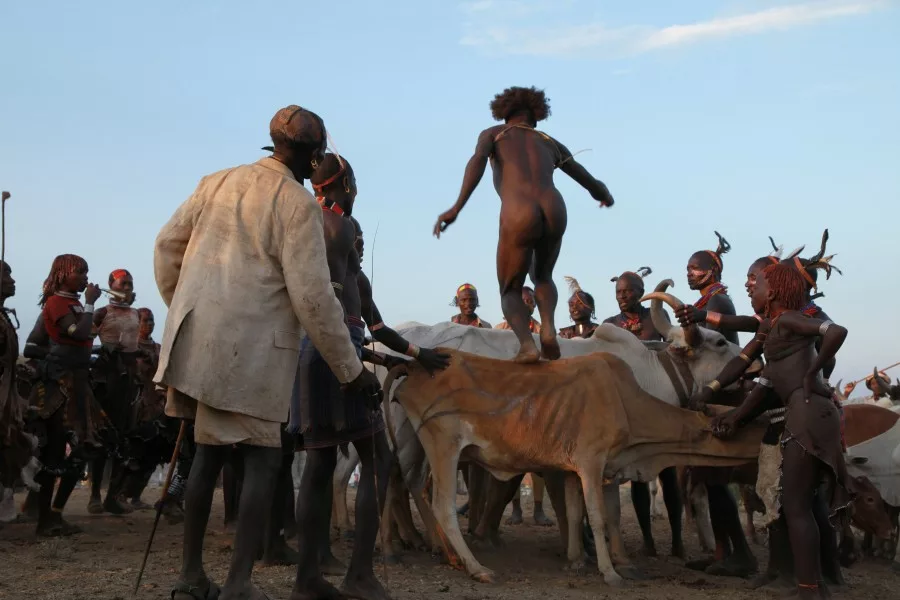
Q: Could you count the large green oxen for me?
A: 0